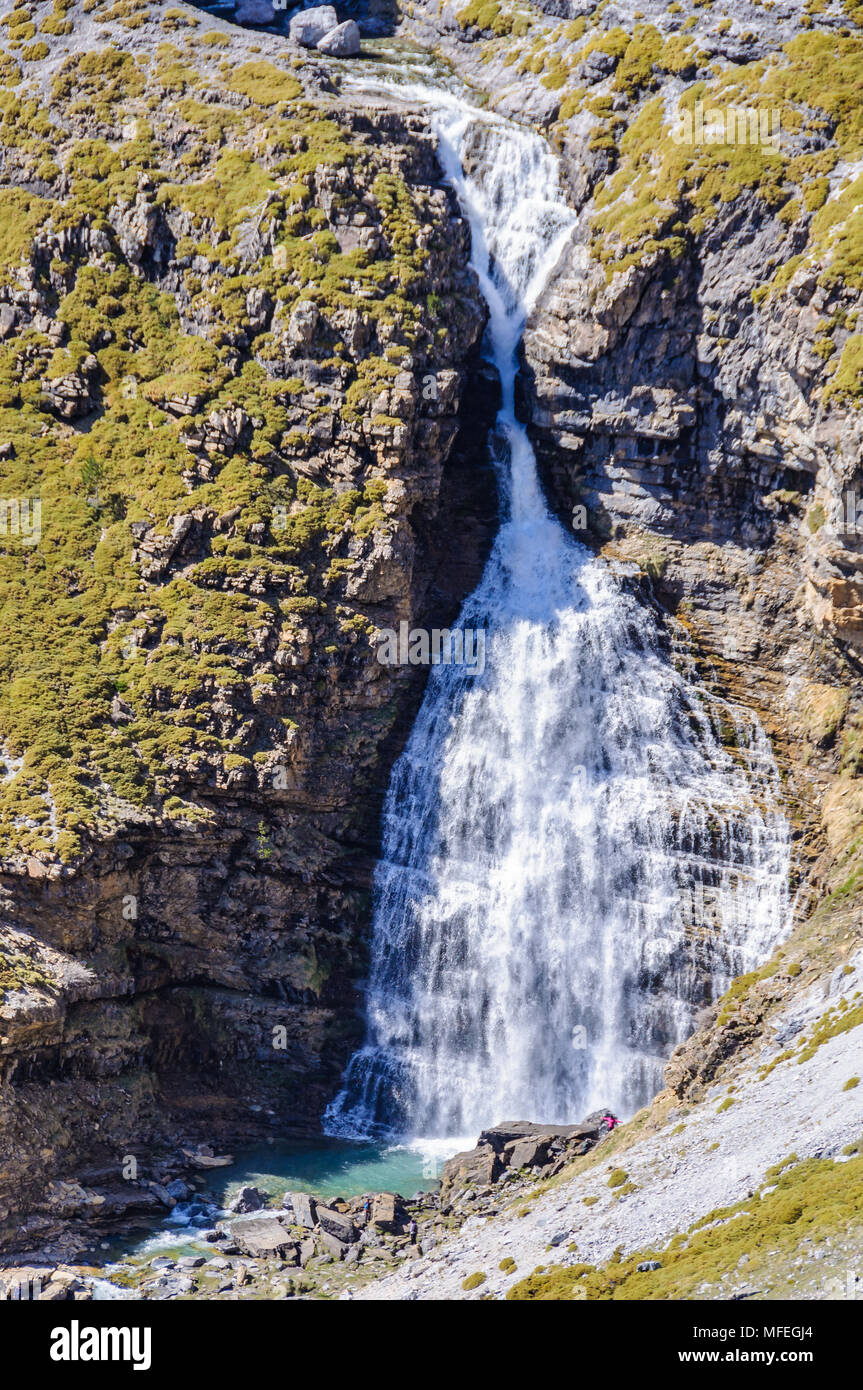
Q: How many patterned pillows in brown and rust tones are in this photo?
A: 0